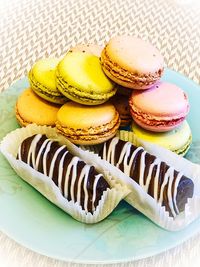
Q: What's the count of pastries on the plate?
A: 11